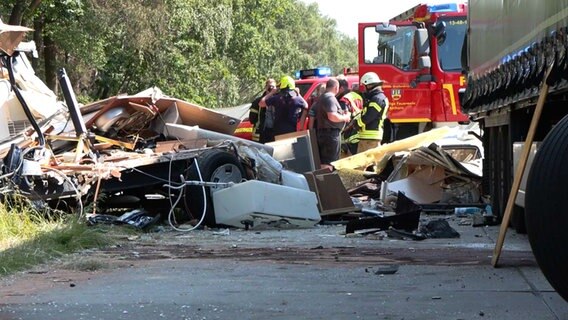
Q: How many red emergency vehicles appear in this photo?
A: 2